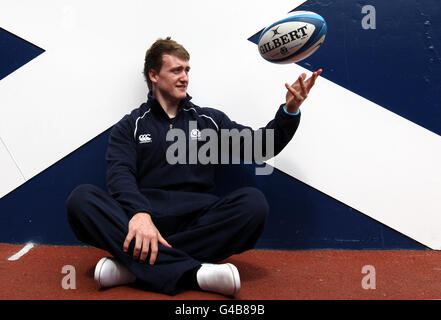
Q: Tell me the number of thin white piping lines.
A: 2